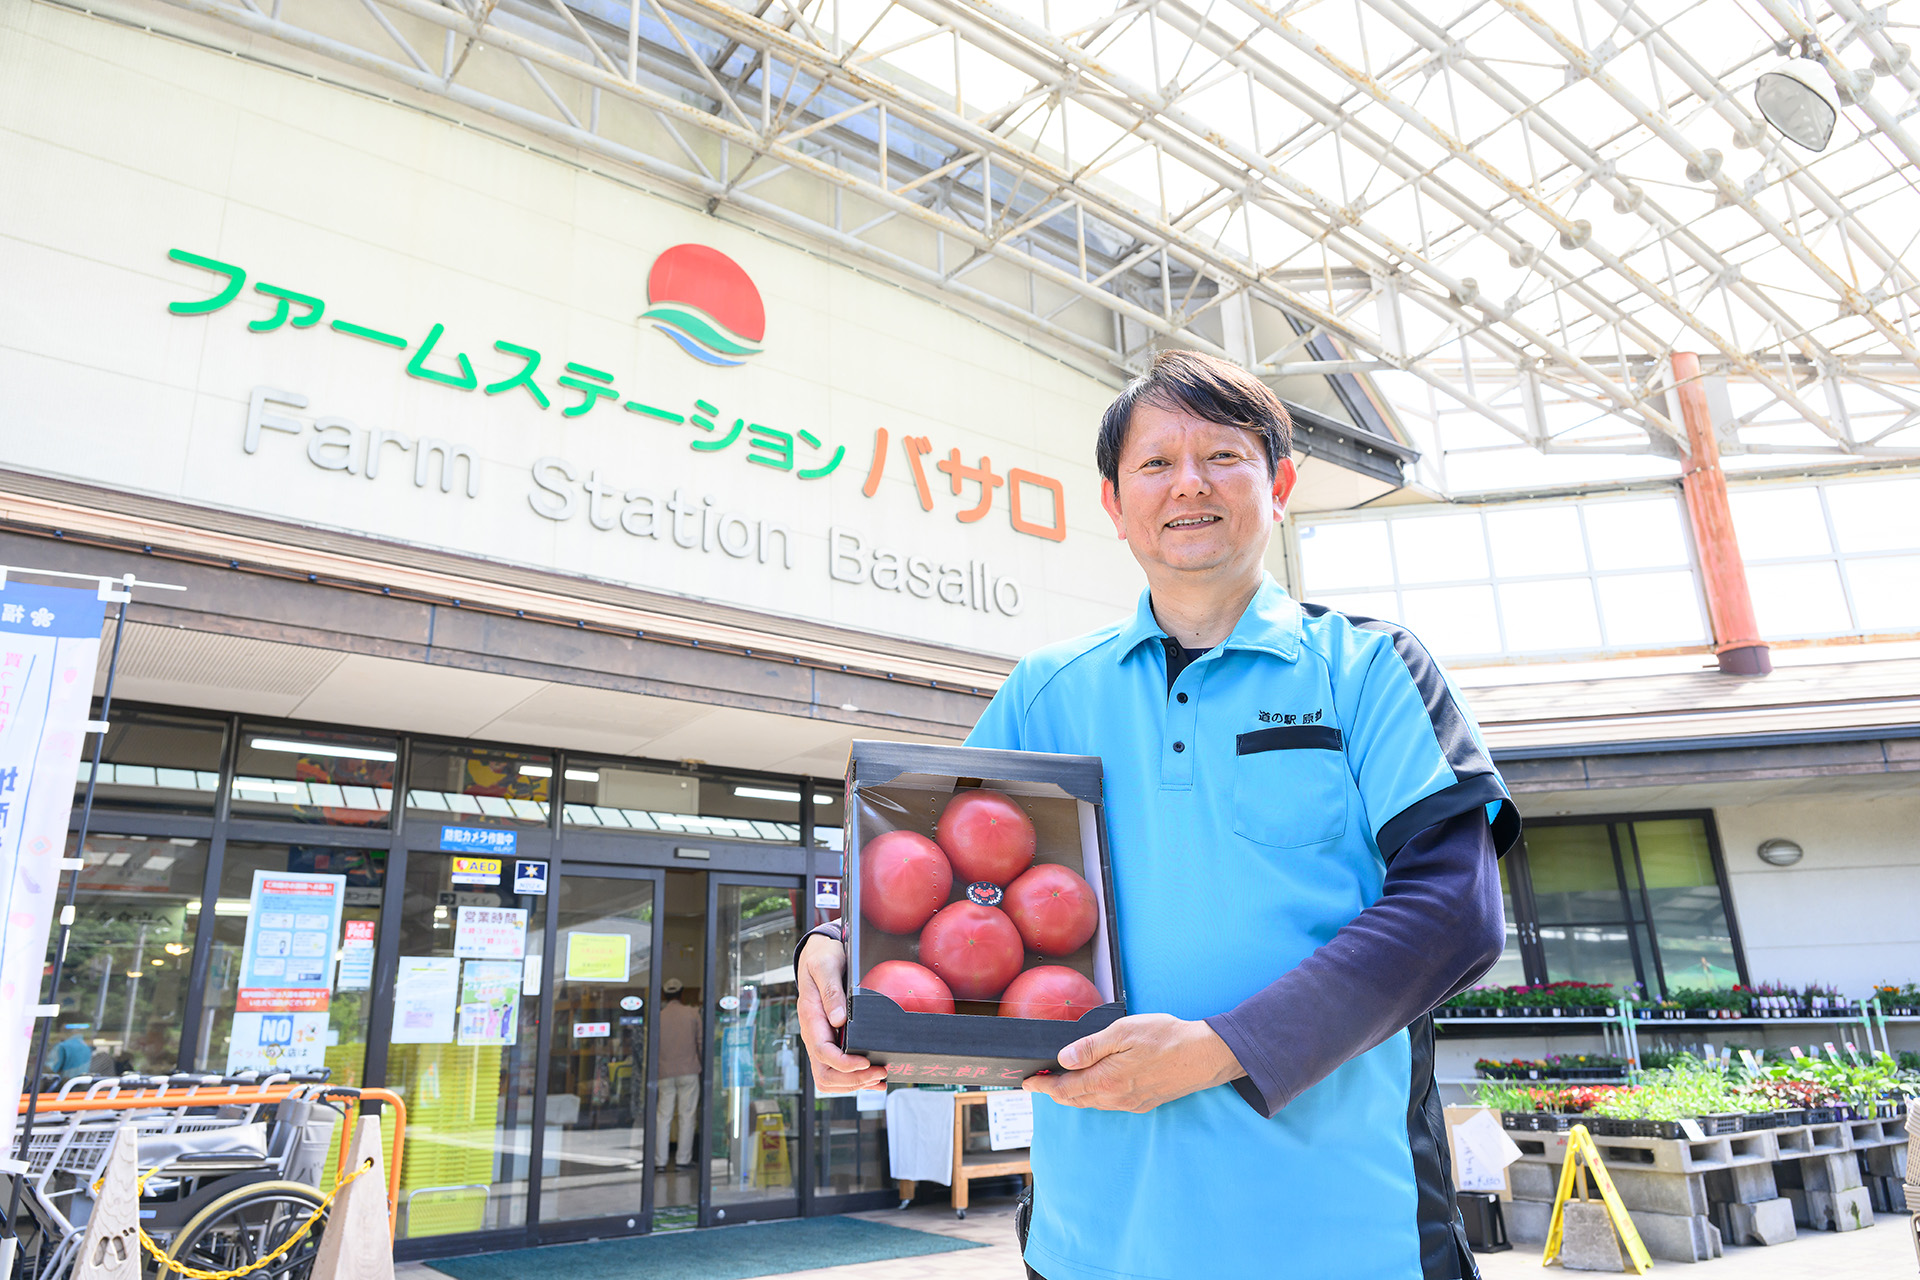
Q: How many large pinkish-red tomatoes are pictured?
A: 6